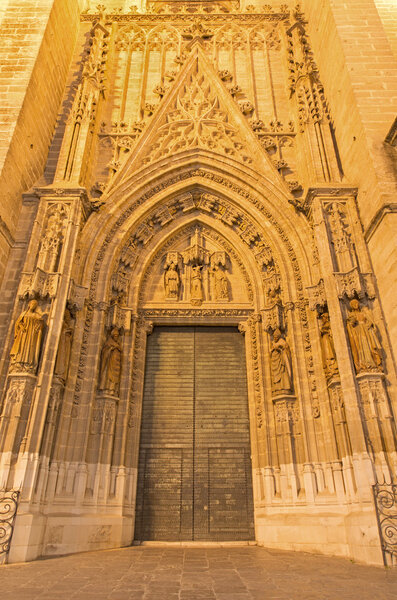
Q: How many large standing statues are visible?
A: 6